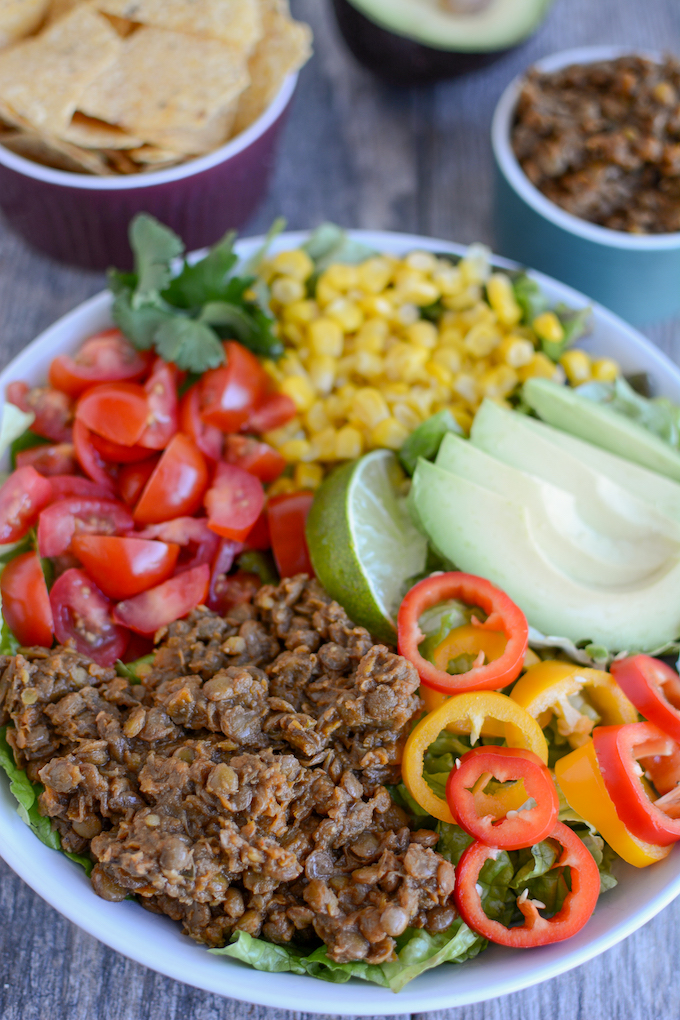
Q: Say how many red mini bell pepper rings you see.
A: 5